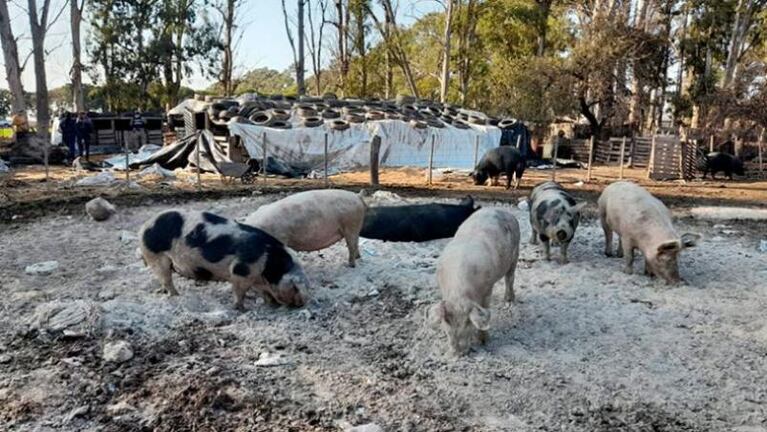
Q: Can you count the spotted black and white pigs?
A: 2